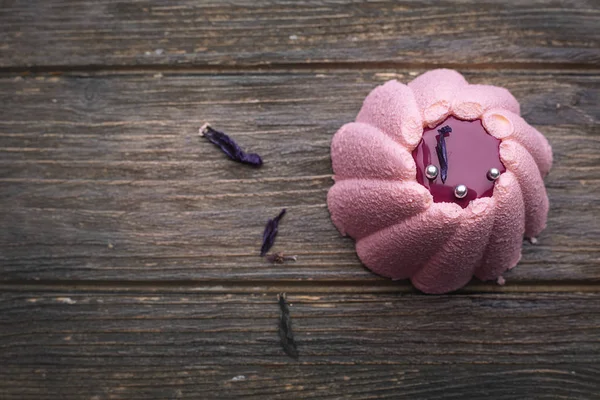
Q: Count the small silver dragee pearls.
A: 3